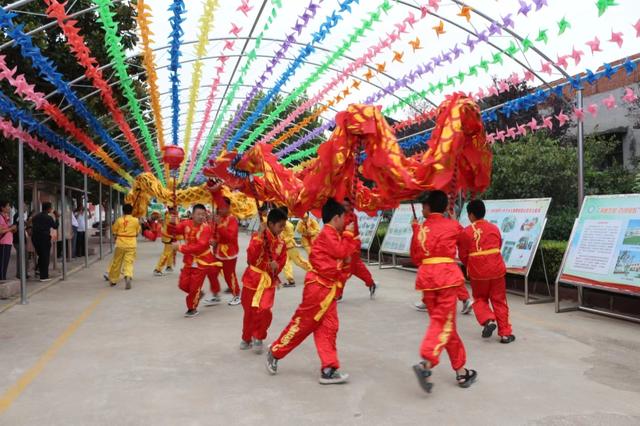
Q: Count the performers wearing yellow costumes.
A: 4